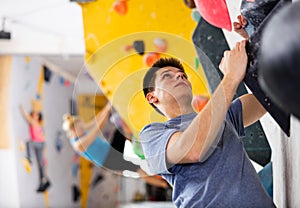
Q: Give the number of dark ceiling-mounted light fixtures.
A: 1